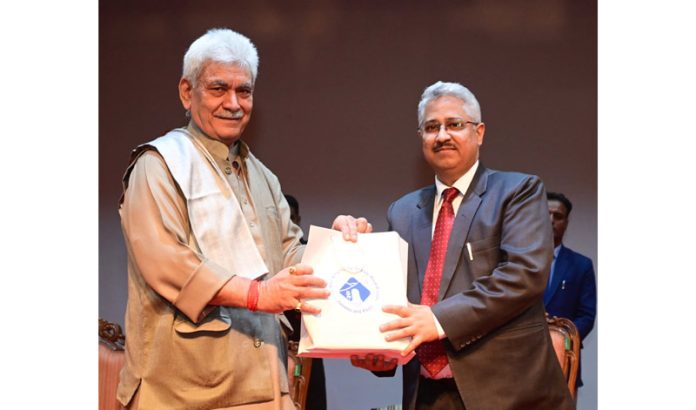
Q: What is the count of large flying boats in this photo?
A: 0